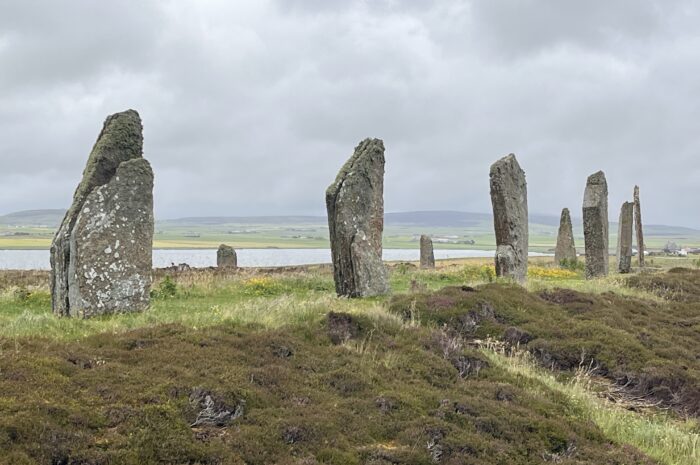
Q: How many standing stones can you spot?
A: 9